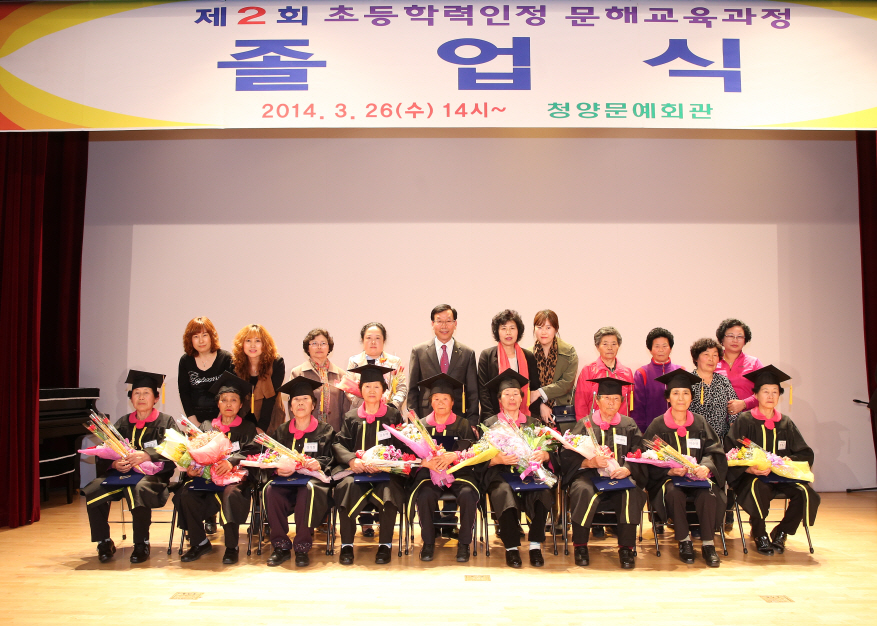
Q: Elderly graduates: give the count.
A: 9